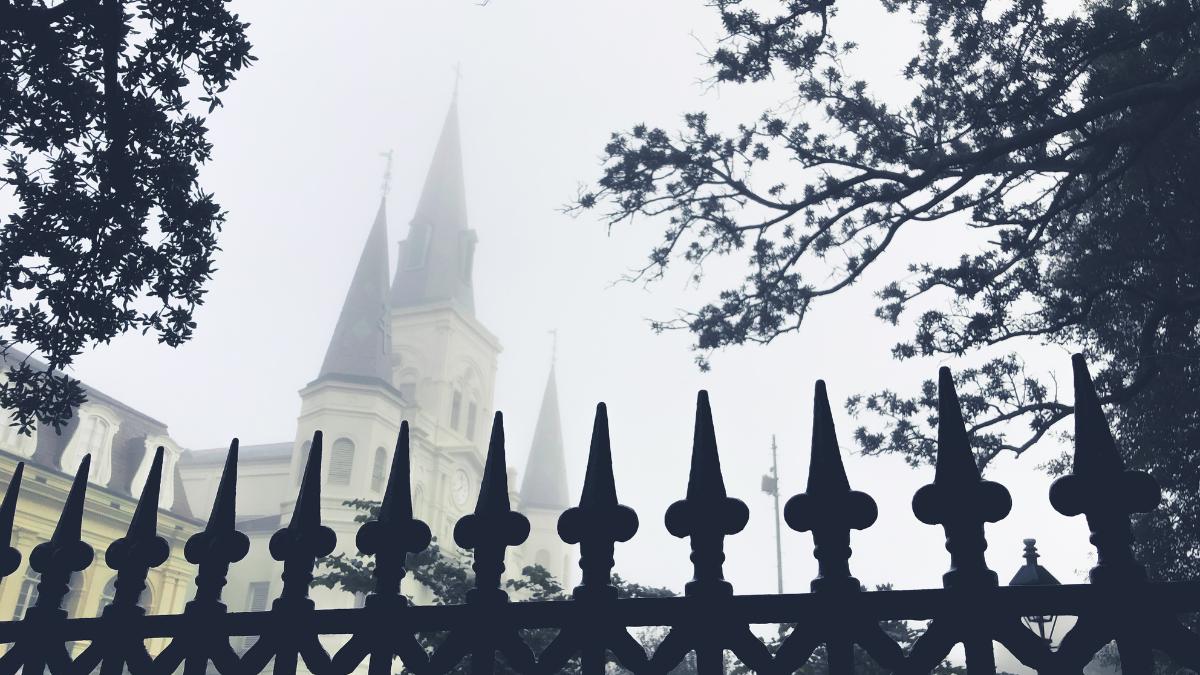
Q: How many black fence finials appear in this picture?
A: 12